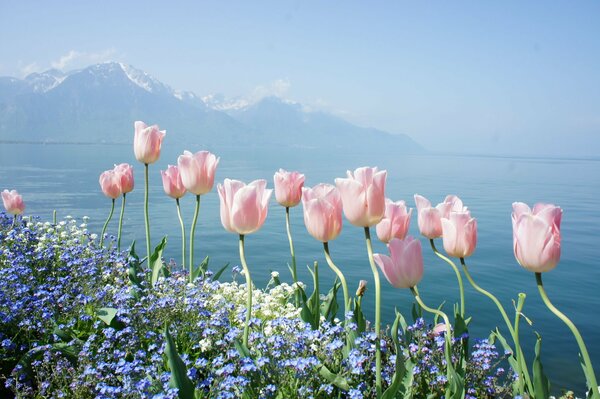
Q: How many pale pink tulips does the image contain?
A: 15